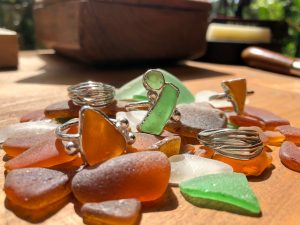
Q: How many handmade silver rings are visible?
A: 5